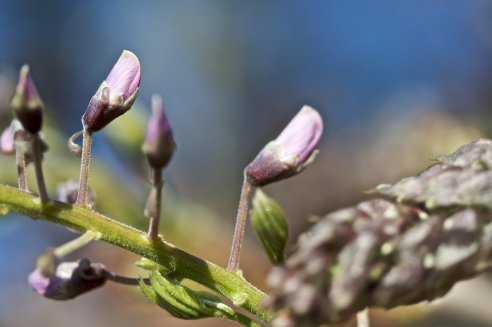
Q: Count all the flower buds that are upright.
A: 4